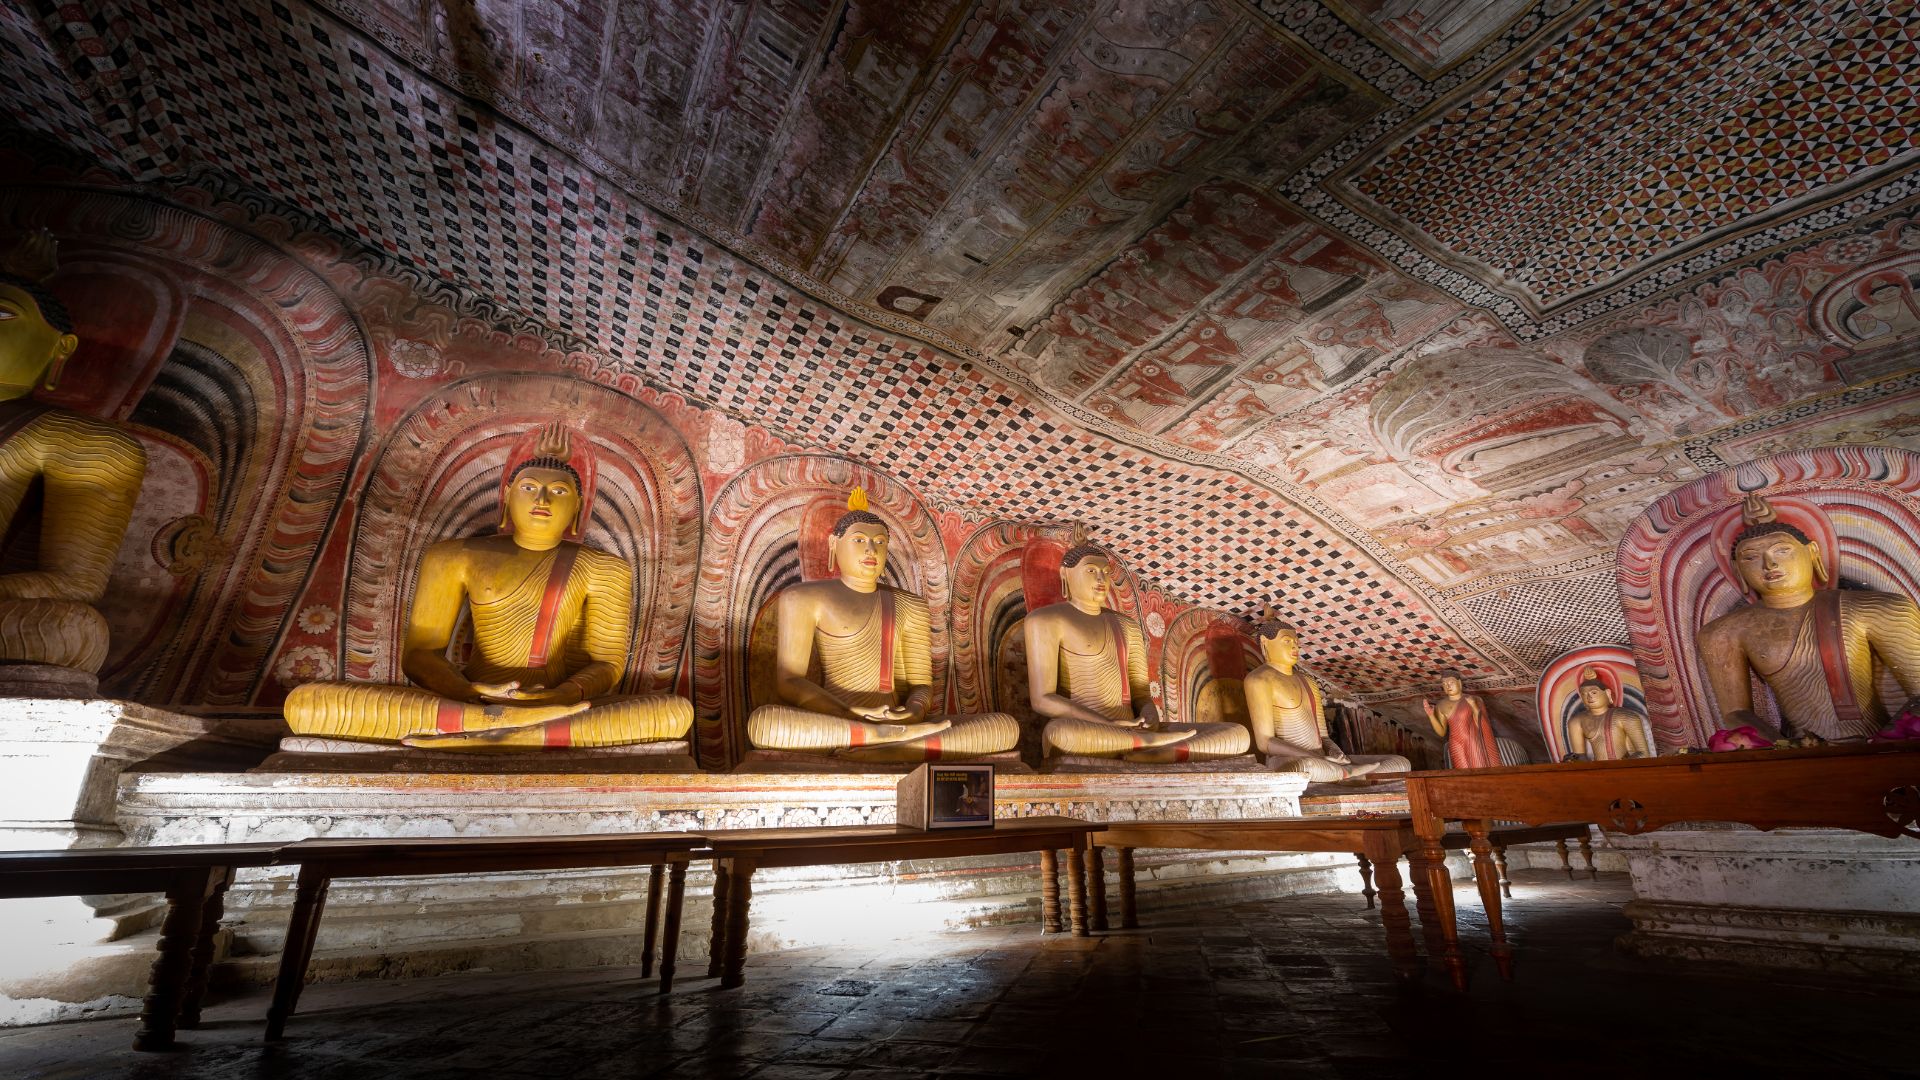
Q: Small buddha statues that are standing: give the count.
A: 1